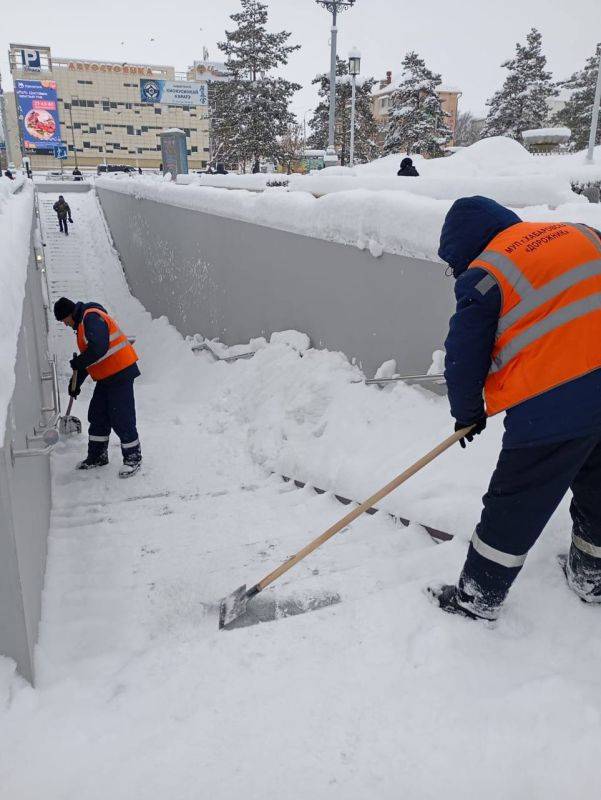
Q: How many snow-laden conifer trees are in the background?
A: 5